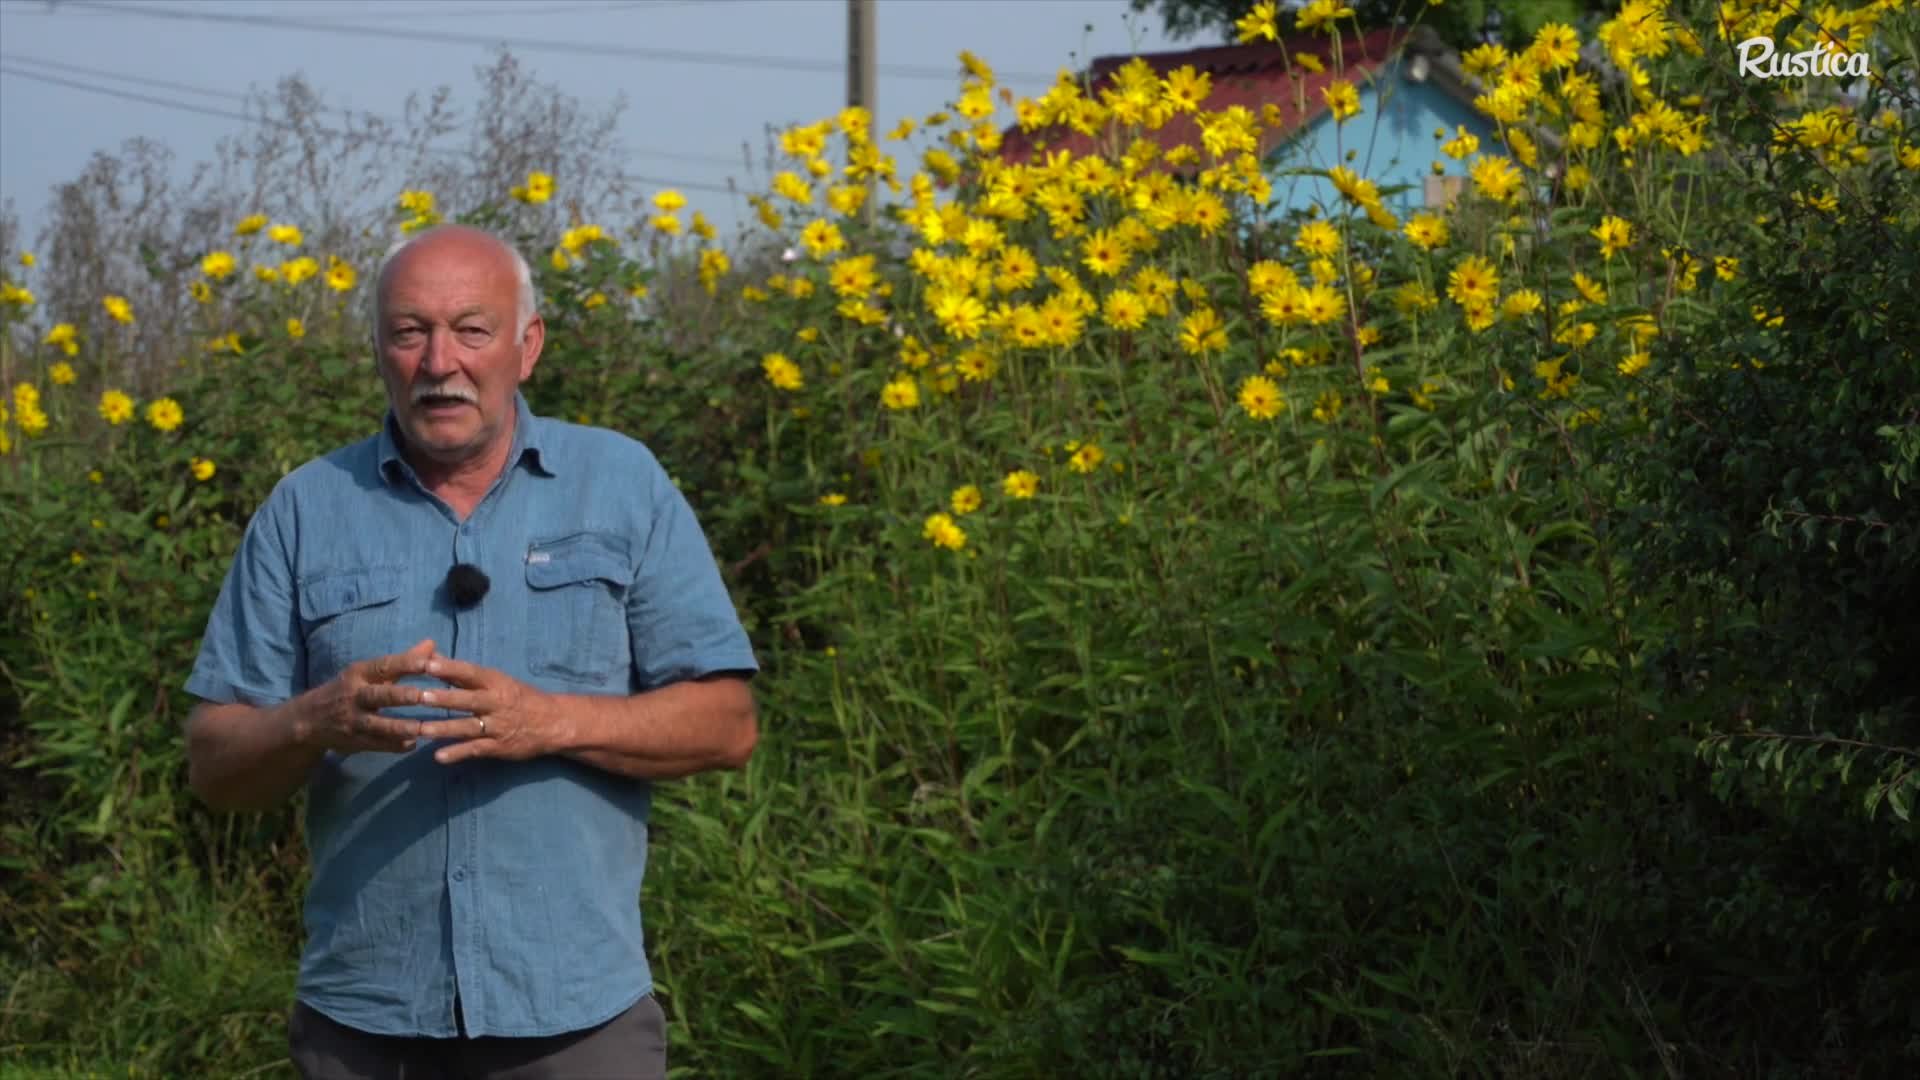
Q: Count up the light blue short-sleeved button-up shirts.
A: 1